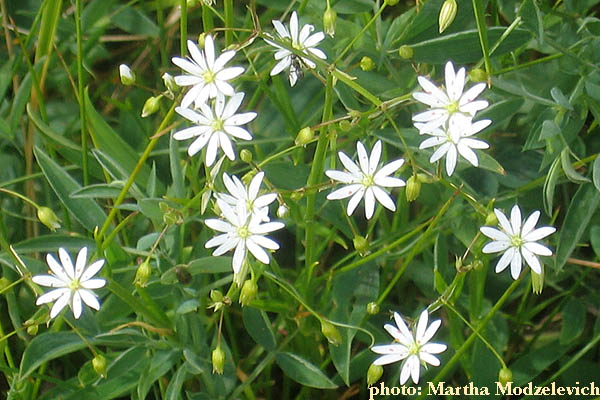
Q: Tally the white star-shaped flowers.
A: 11